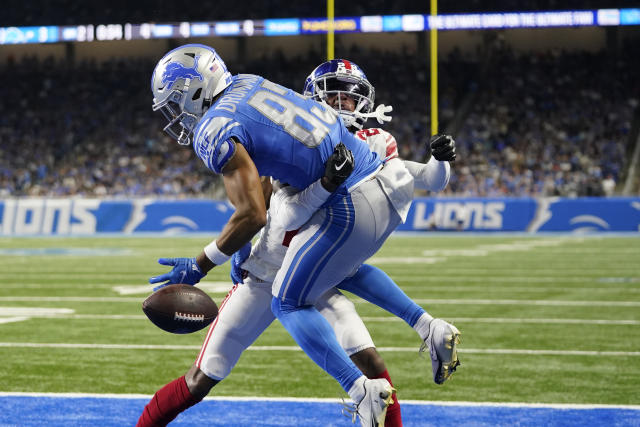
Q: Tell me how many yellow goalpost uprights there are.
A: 2